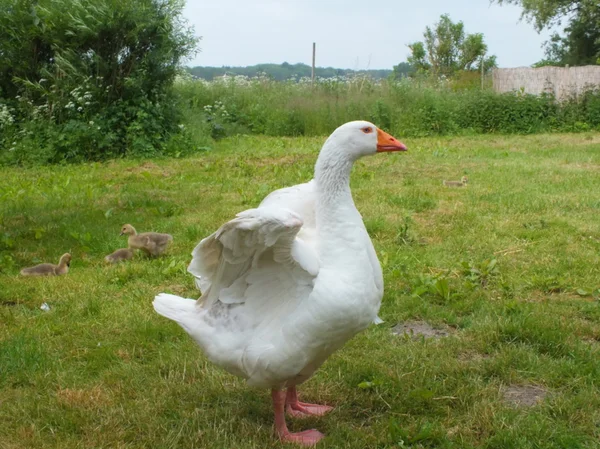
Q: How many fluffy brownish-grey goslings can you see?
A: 4